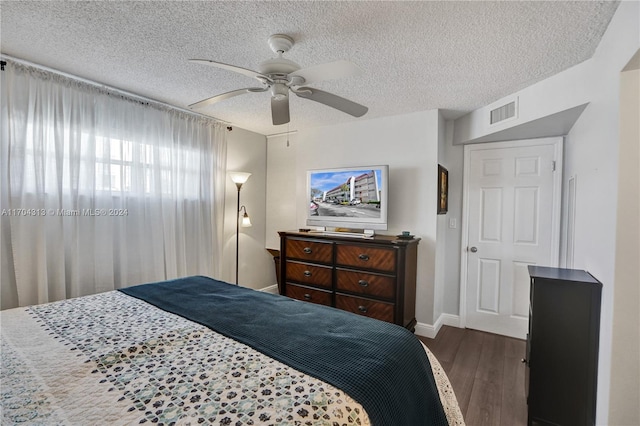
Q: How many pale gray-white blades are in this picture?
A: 5